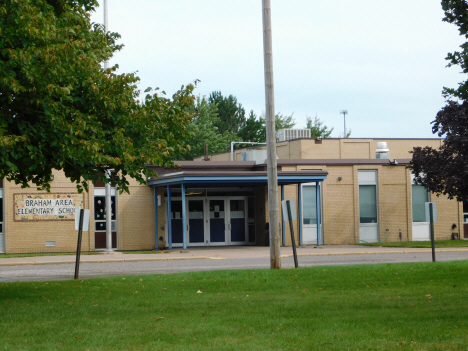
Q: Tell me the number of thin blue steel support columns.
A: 6